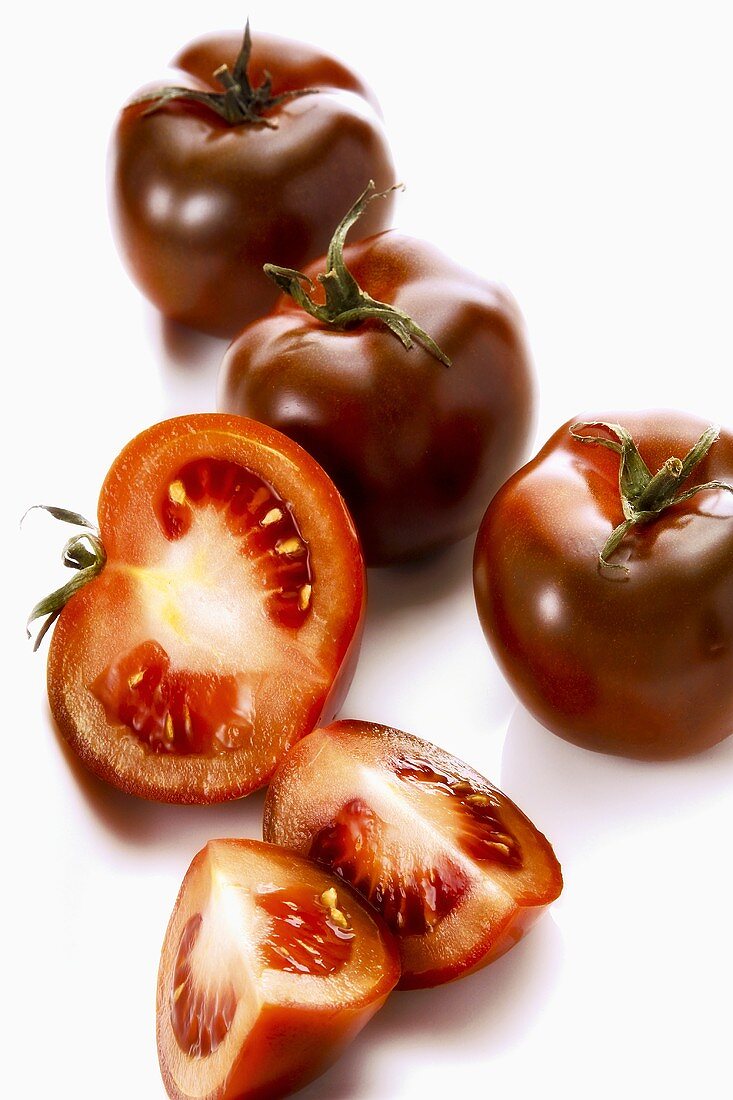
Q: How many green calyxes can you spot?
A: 4